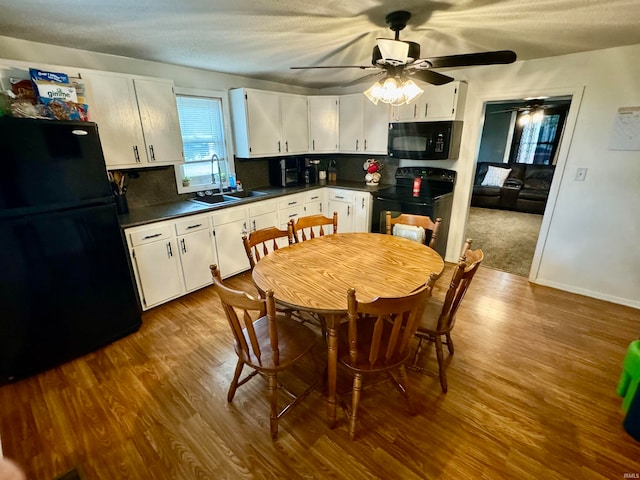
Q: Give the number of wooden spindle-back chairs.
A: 6